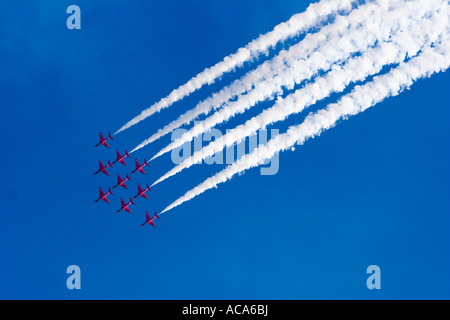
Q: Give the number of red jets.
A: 9